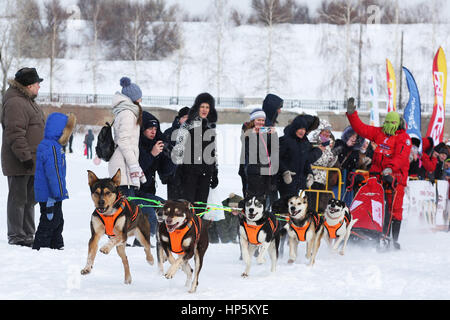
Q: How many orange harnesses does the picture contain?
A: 5